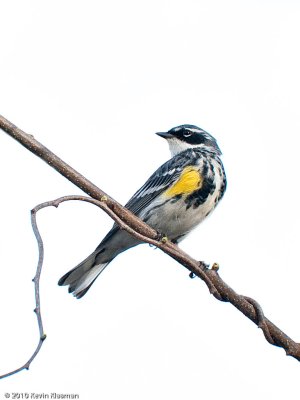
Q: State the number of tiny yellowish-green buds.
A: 4